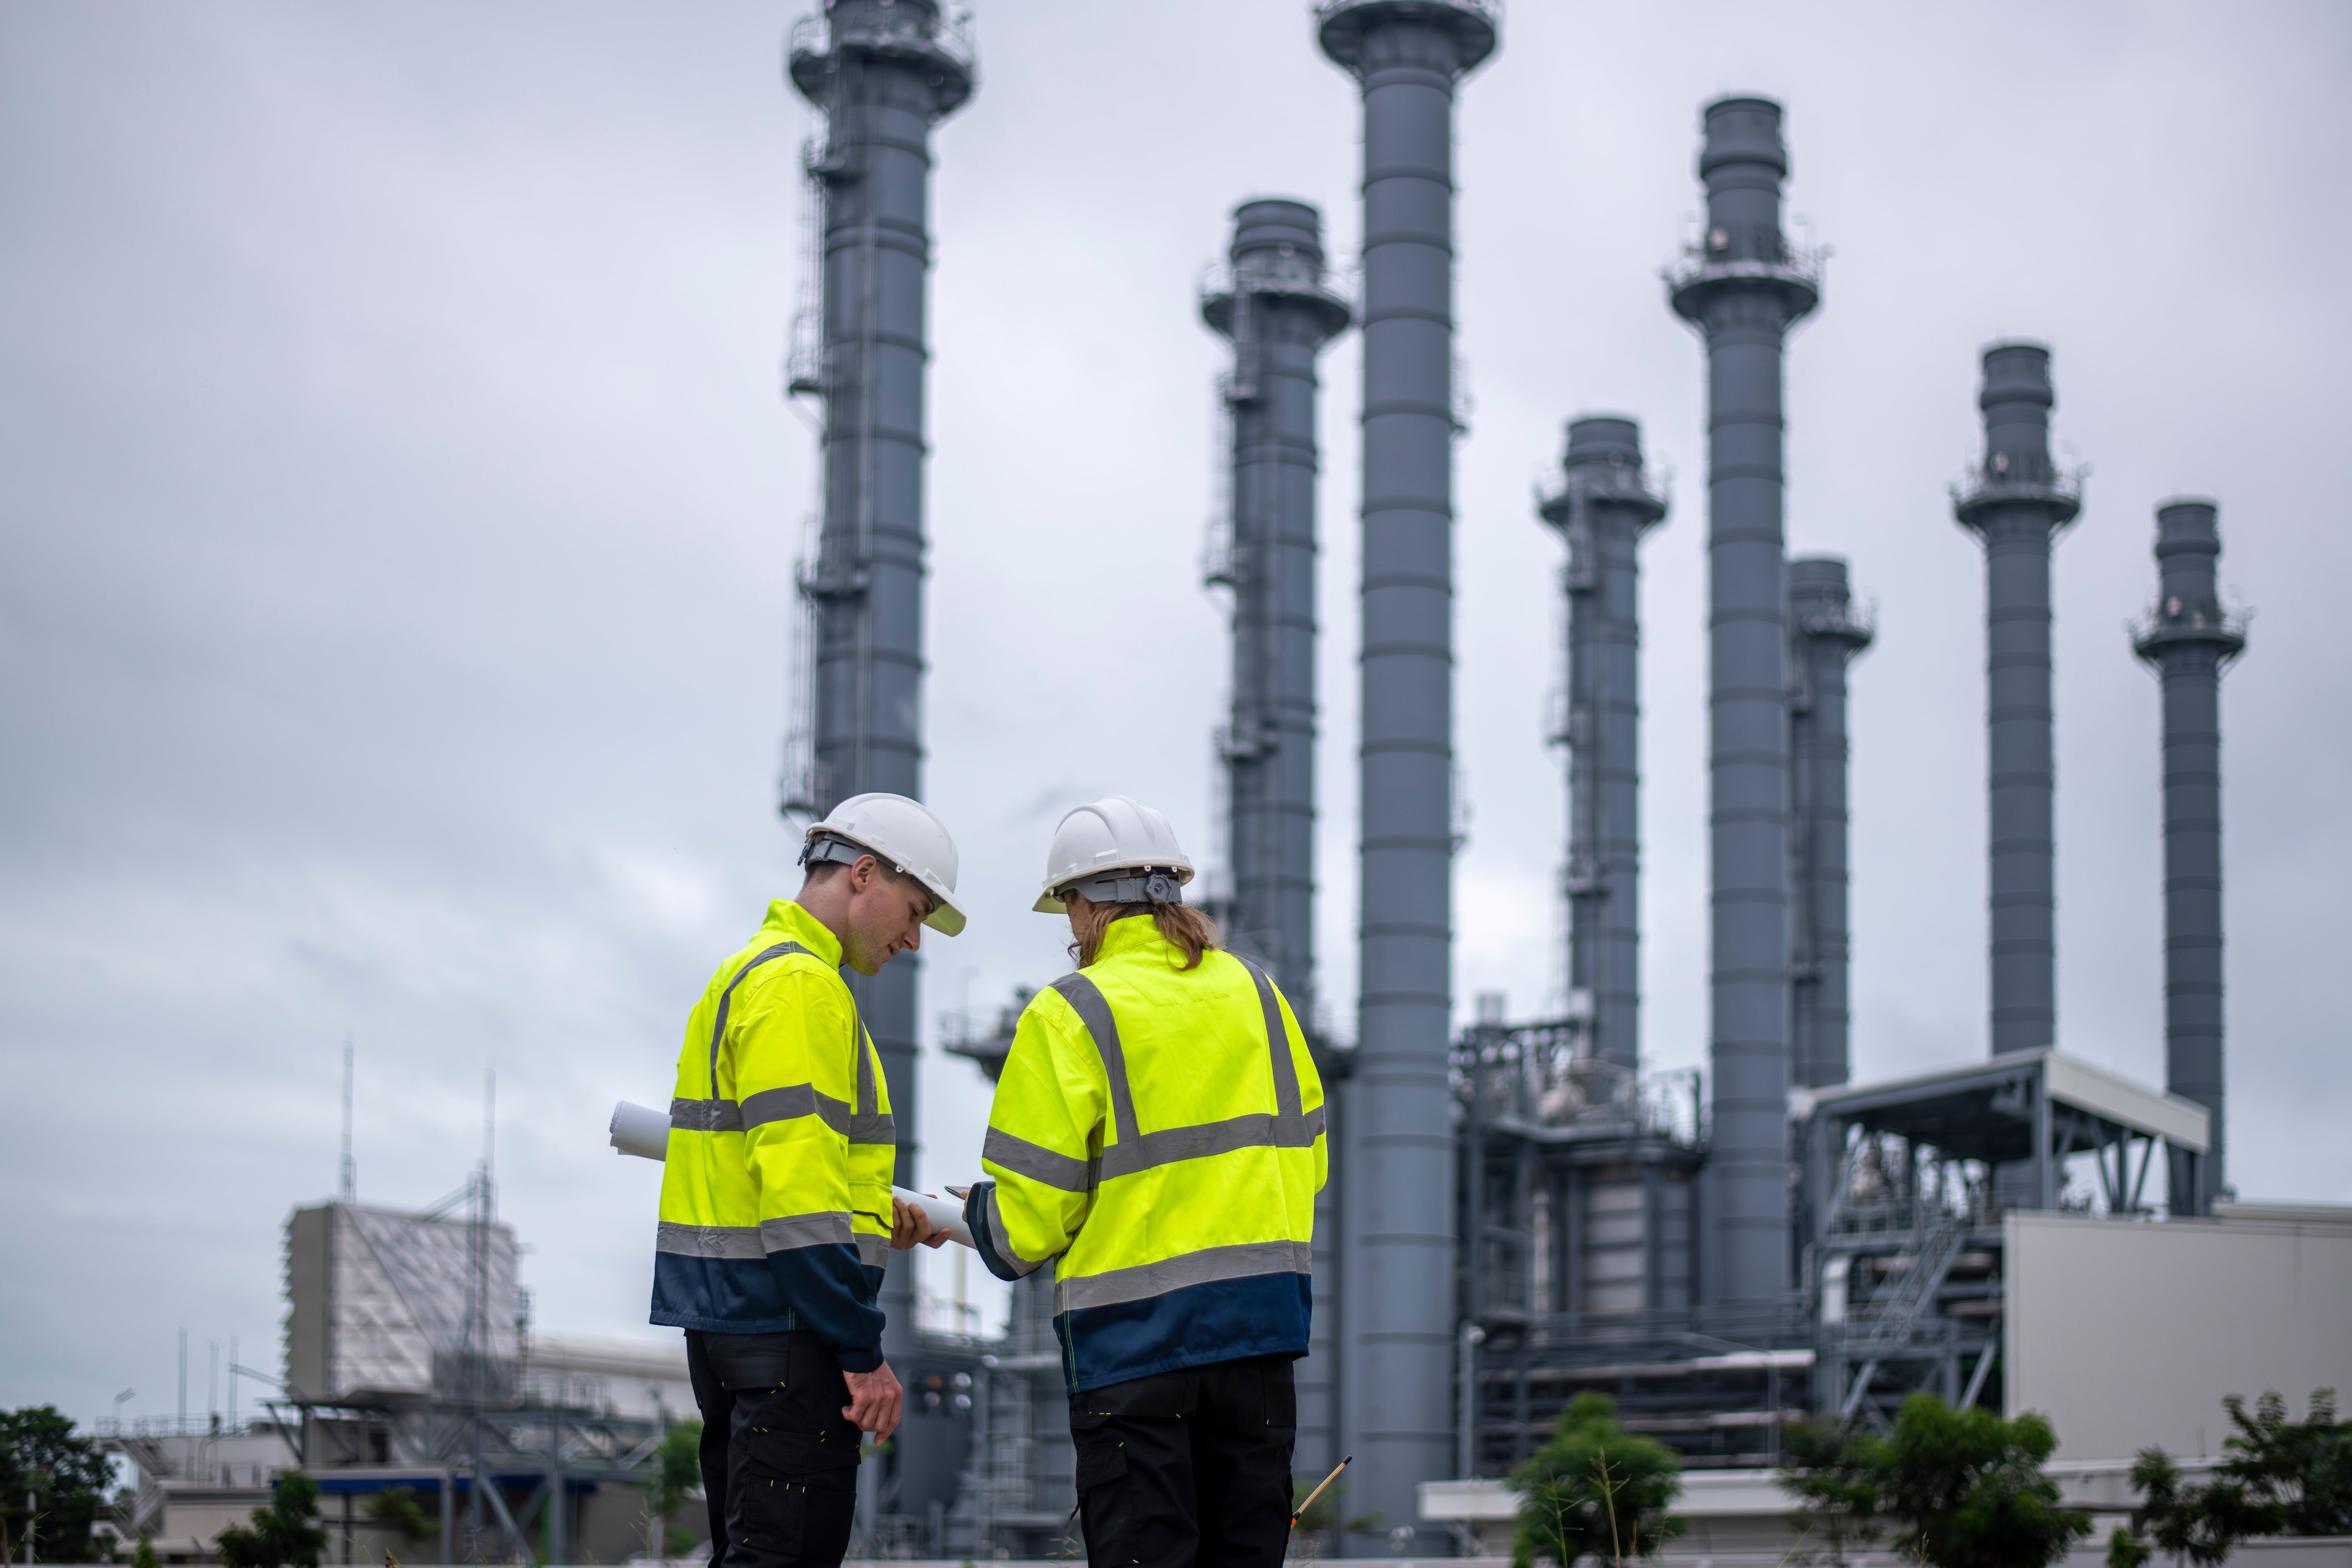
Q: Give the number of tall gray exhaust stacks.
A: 8